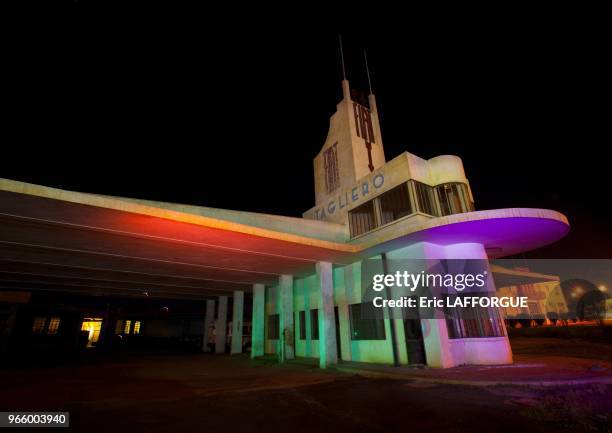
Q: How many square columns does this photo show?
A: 6